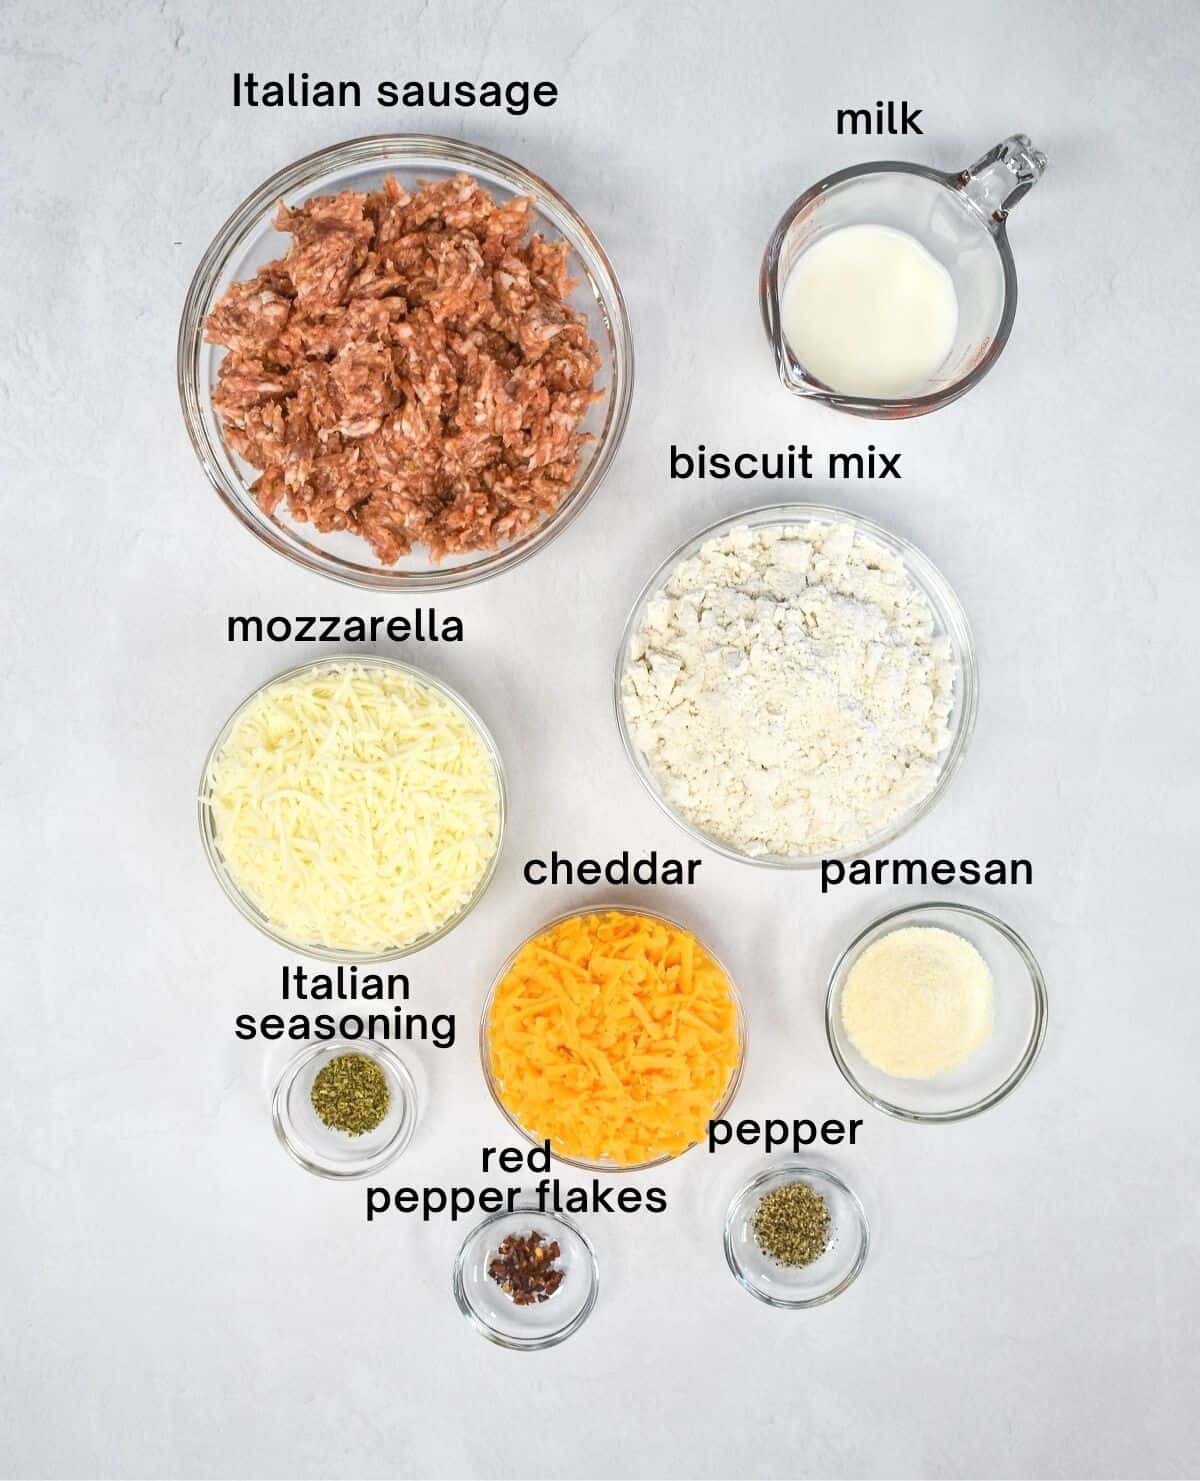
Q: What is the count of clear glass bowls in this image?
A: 8